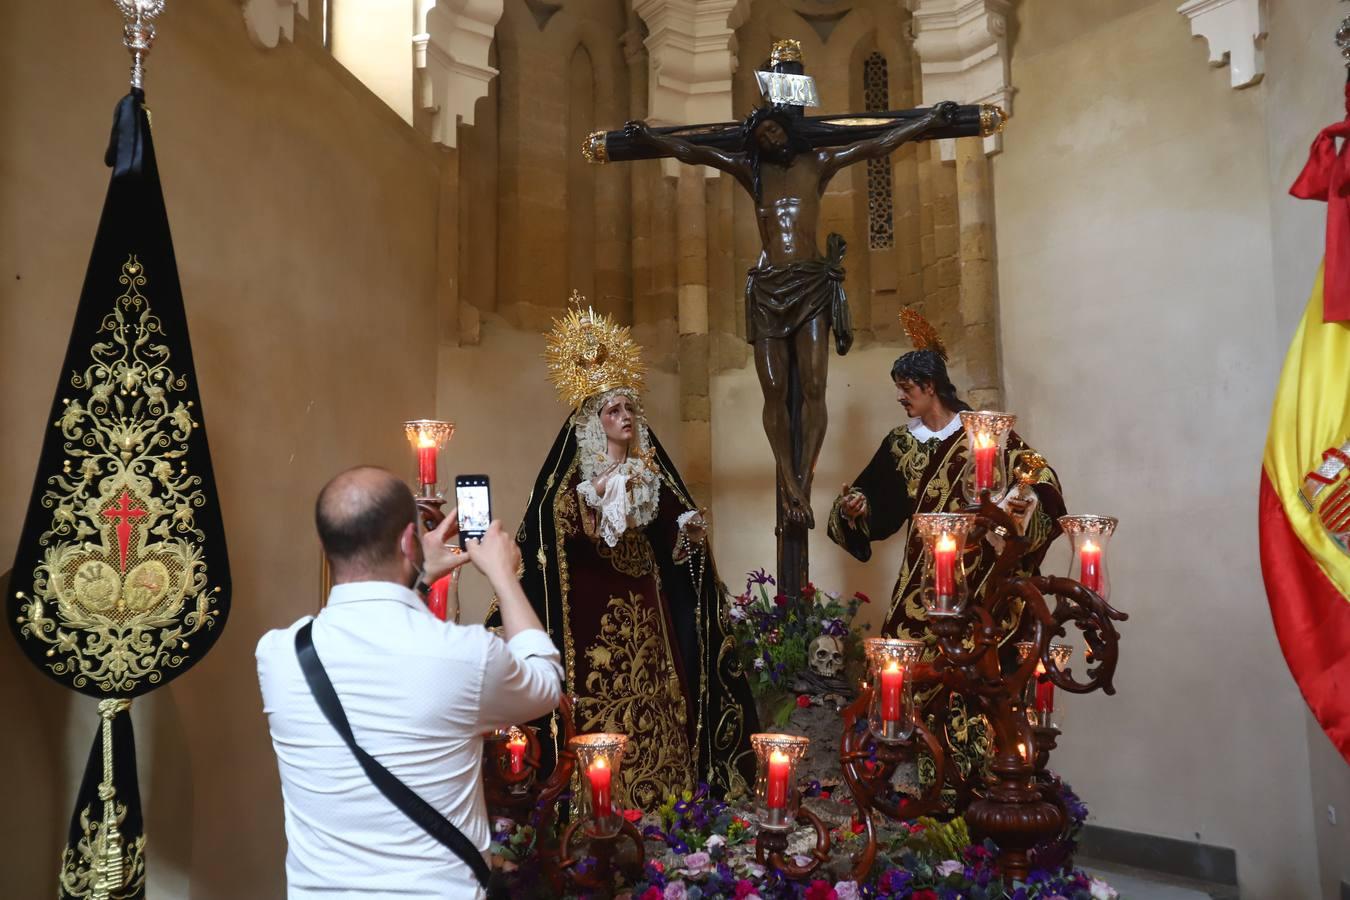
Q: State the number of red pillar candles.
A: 10